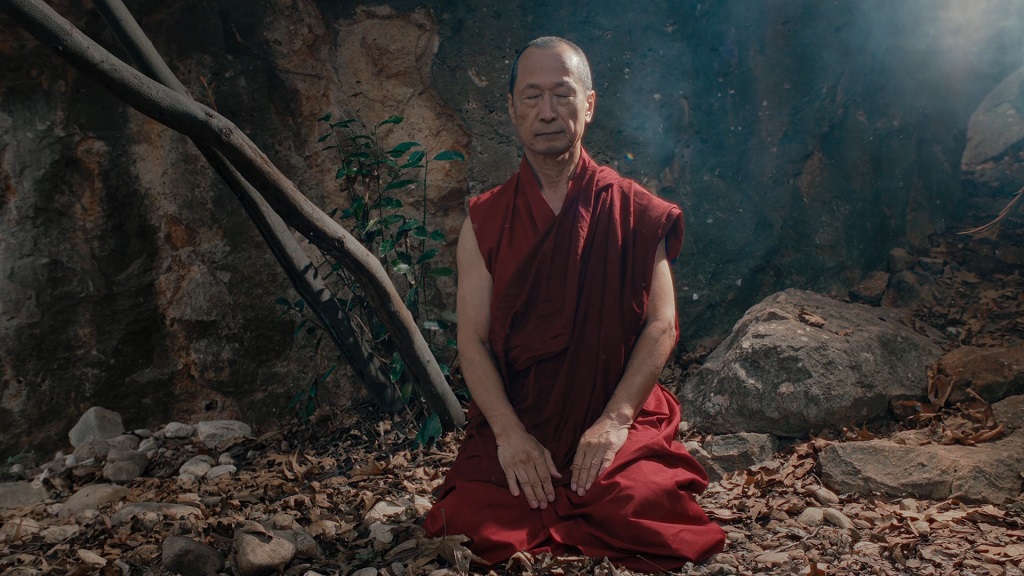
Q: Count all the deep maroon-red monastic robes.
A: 1